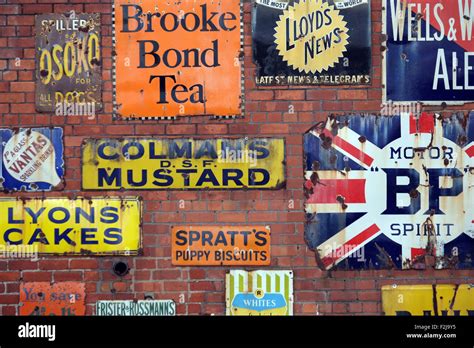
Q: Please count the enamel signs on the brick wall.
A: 13